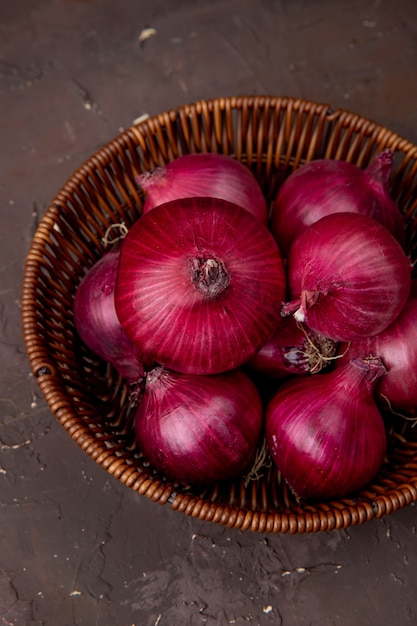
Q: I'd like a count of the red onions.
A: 9